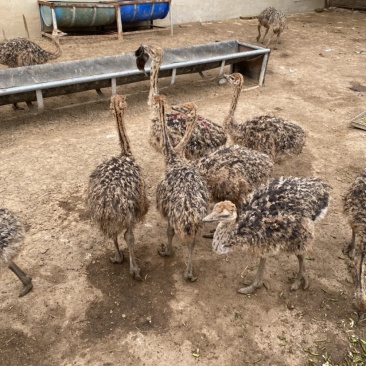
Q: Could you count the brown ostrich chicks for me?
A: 10